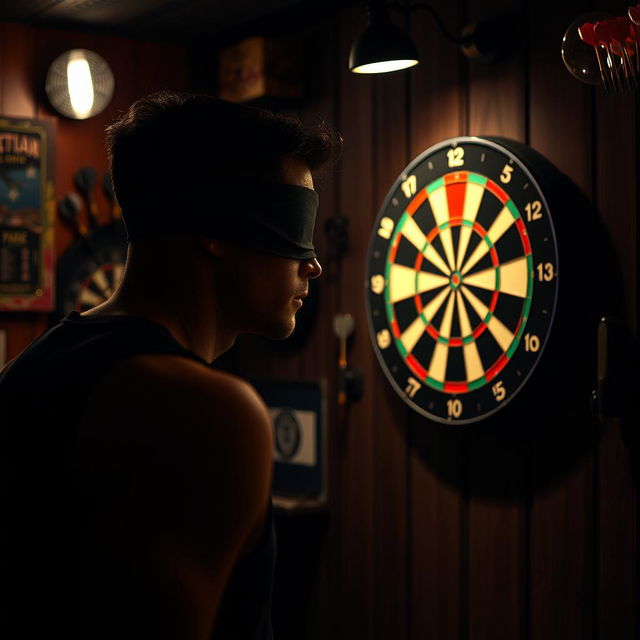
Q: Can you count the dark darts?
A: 3